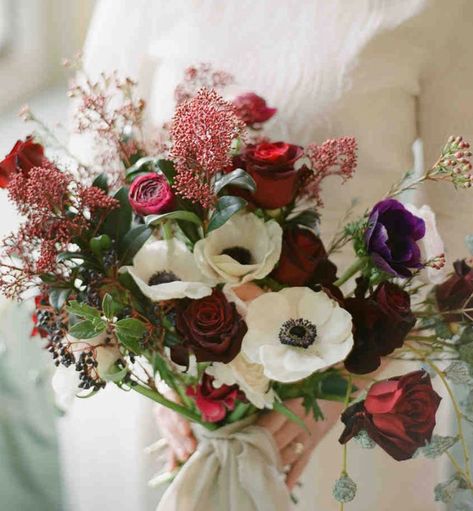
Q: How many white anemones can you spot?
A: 3